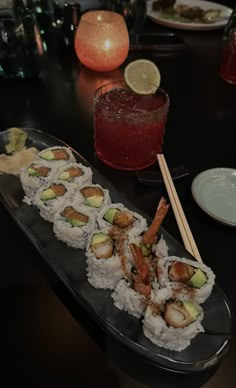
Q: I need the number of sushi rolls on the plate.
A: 12